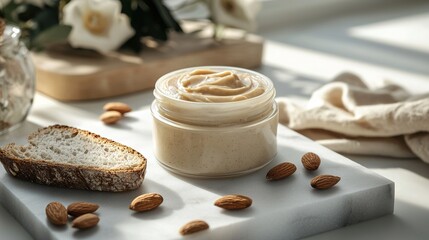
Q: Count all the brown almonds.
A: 11